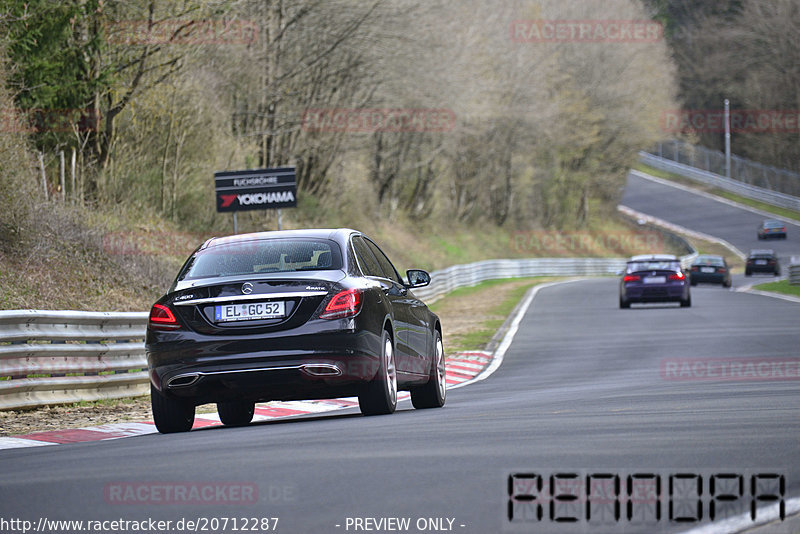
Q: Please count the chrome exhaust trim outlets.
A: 2